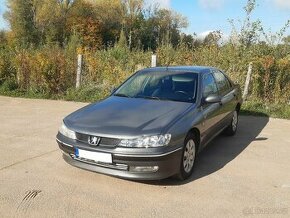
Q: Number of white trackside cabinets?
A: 0